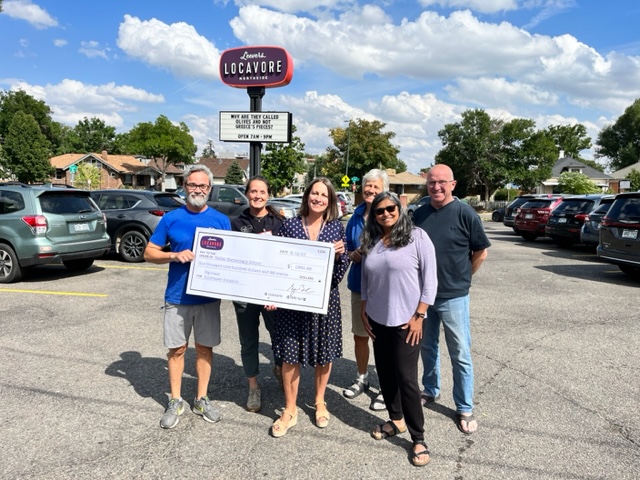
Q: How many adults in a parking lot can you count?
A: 6